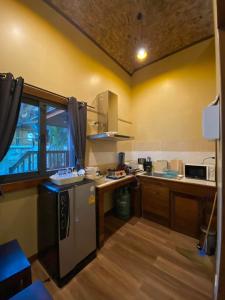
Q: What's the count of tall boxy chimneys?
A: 1